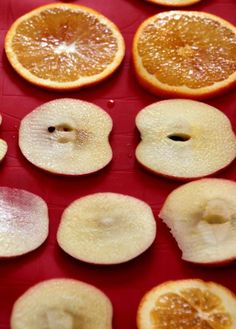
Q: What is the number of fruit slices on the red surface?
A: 11